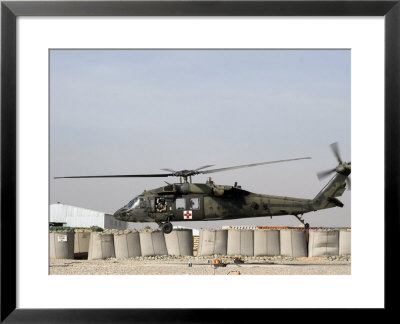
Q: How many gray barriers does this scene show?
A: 12